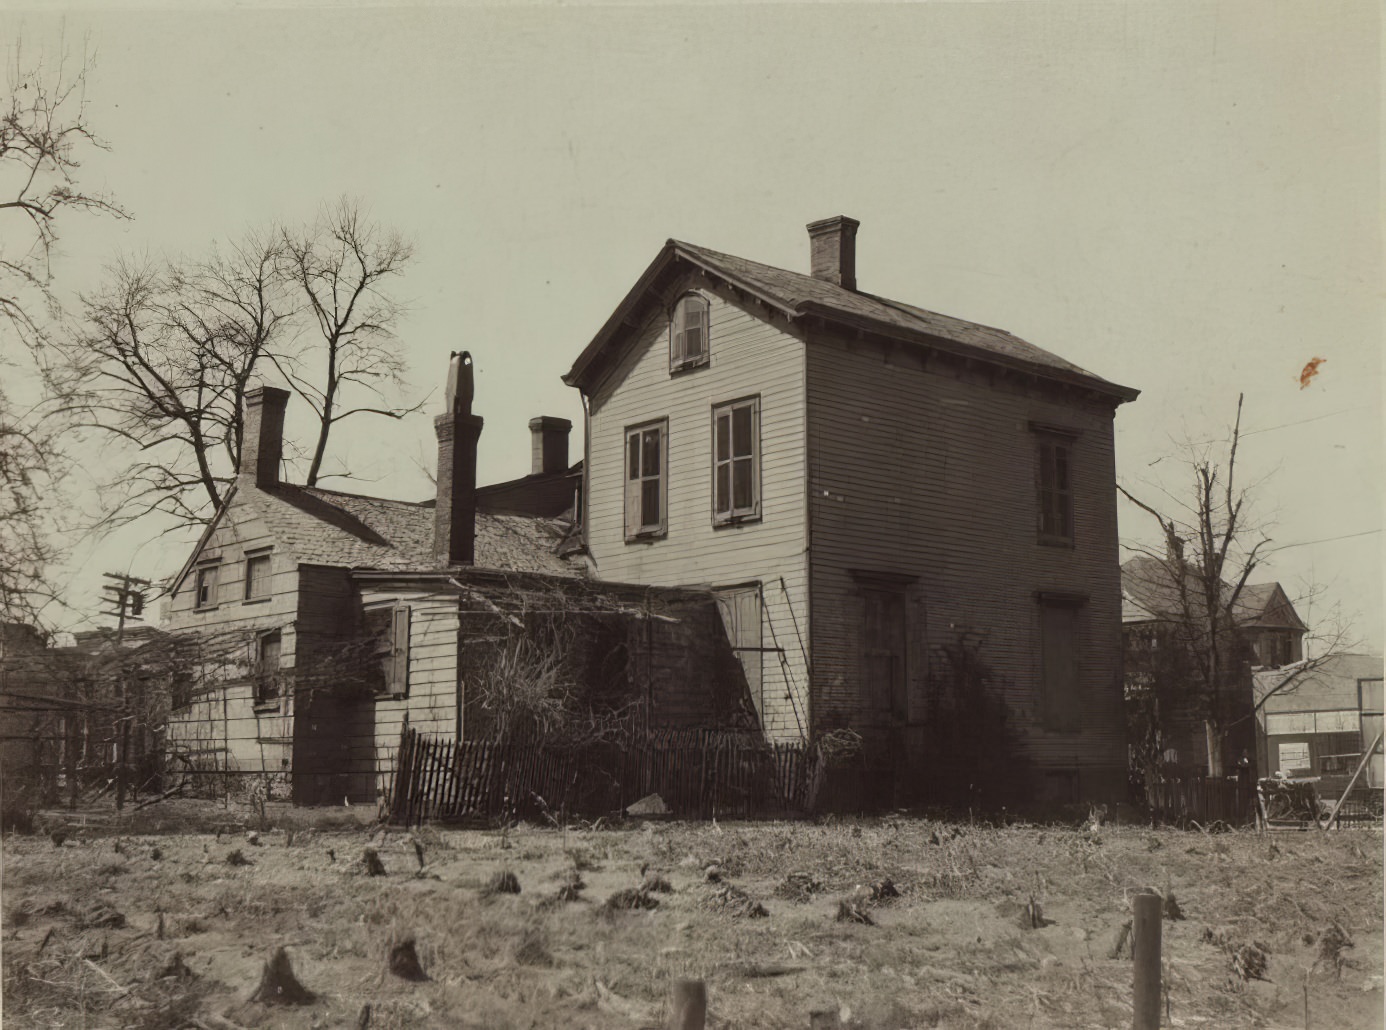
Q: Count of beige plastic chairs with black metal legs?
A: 0